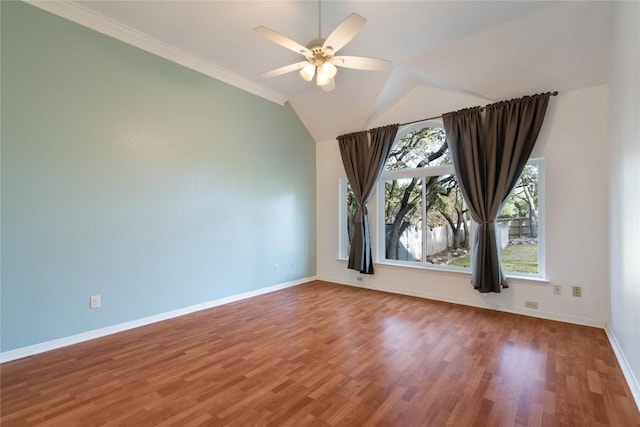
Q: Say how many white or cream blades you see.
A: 5